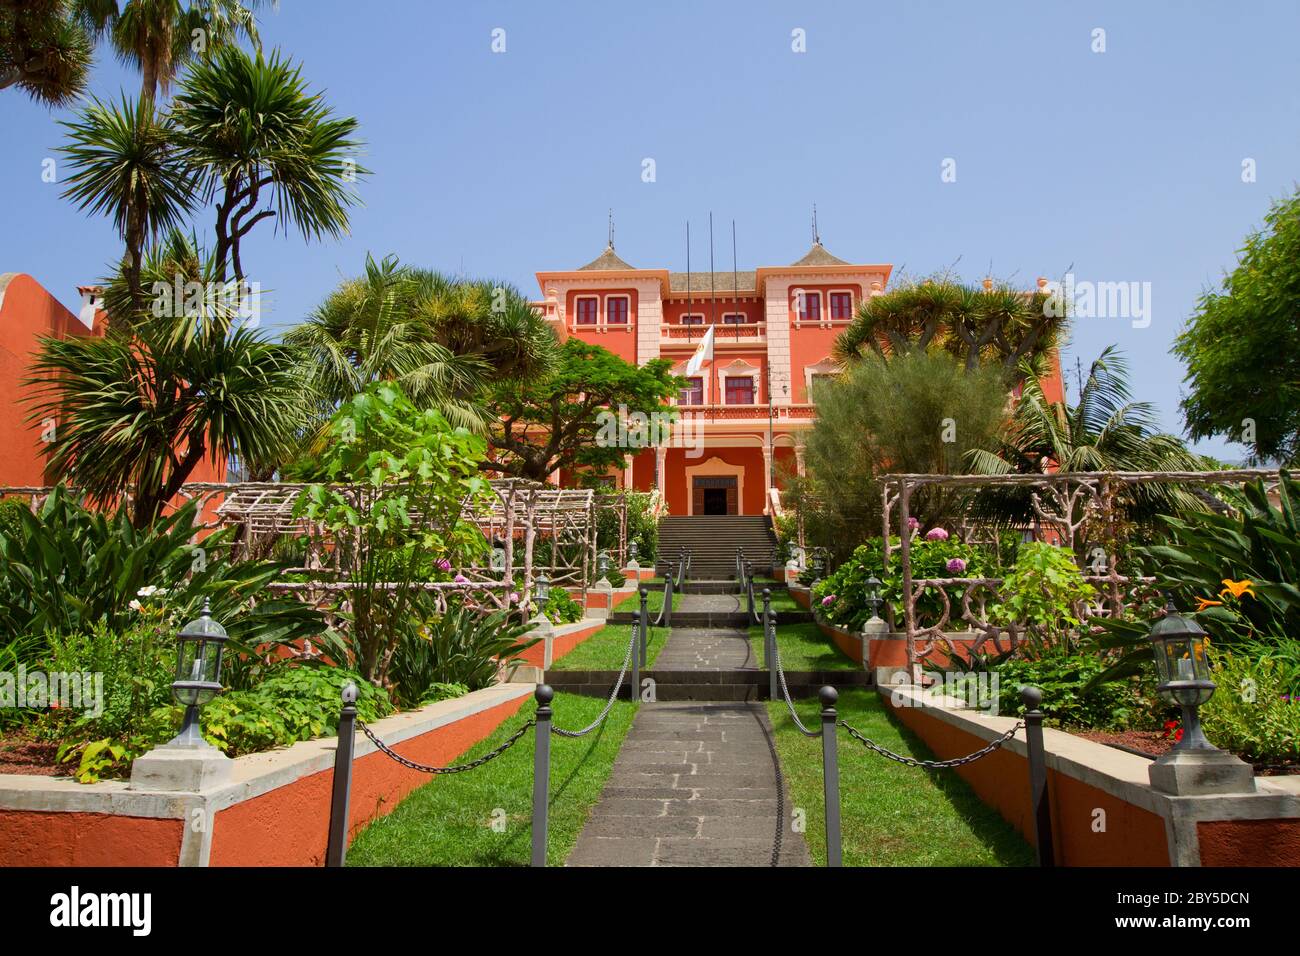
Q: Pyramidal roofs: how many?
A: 2